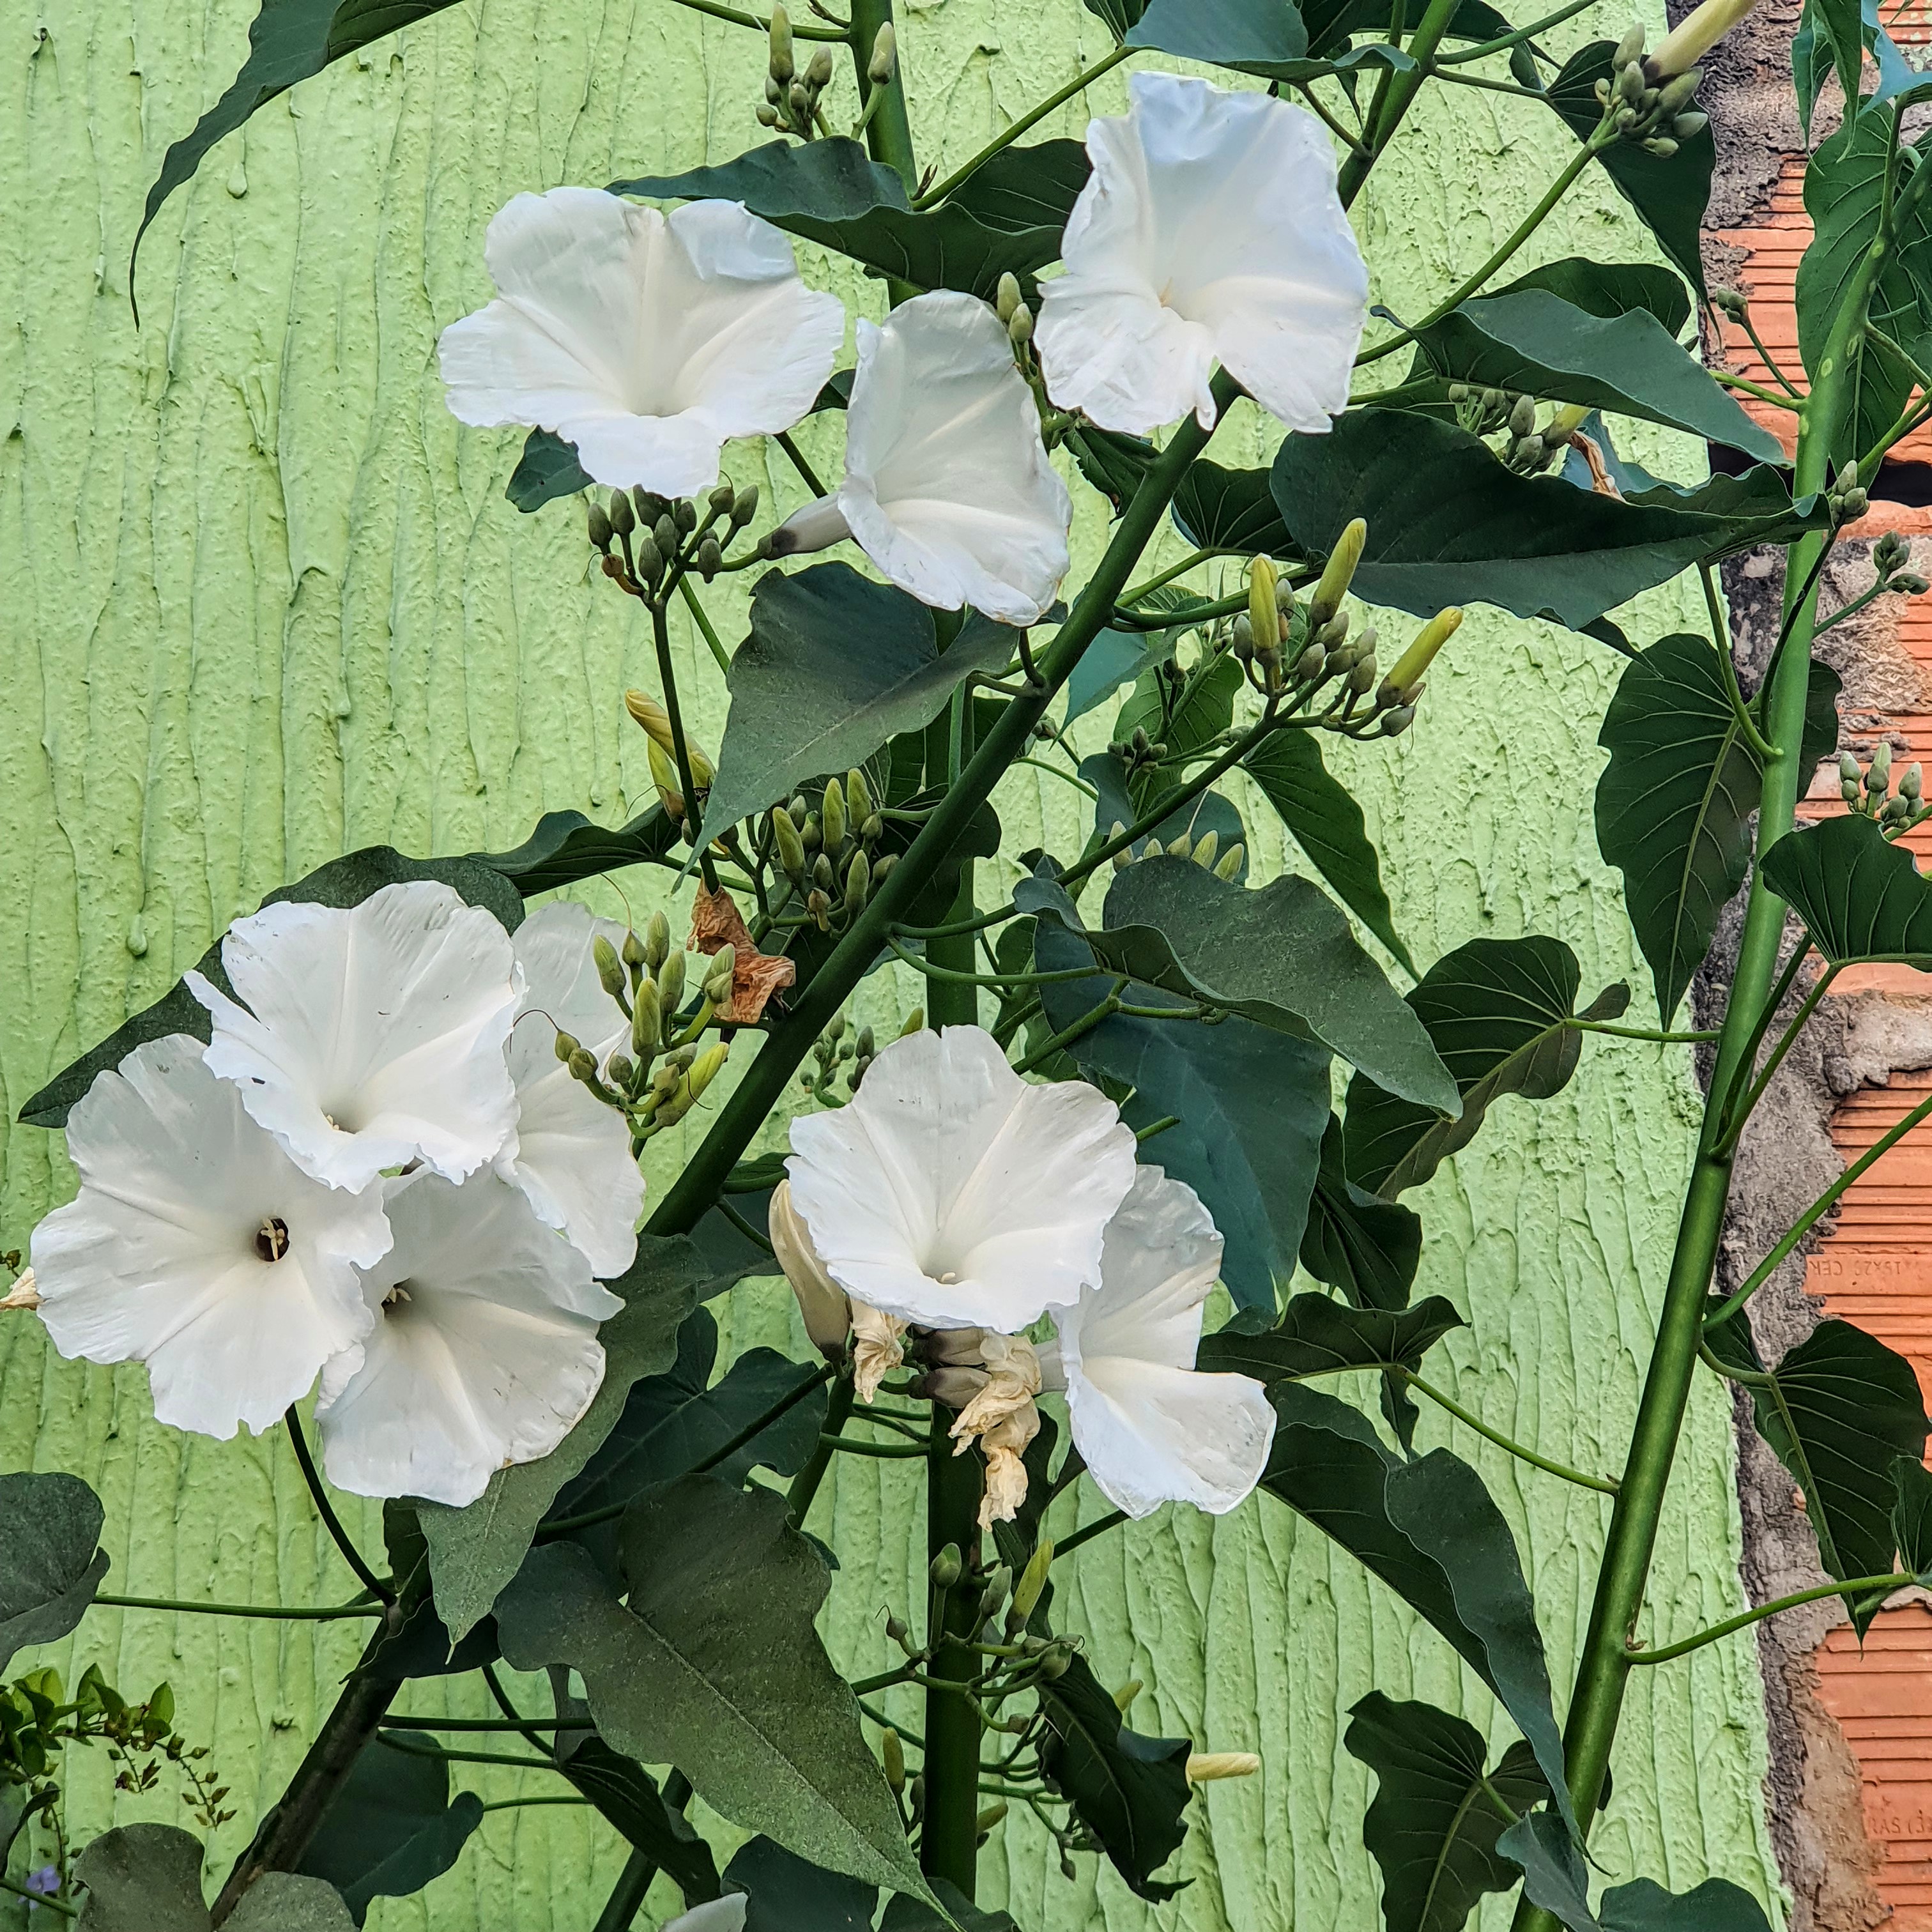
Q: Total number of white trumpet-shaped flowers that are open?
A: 9